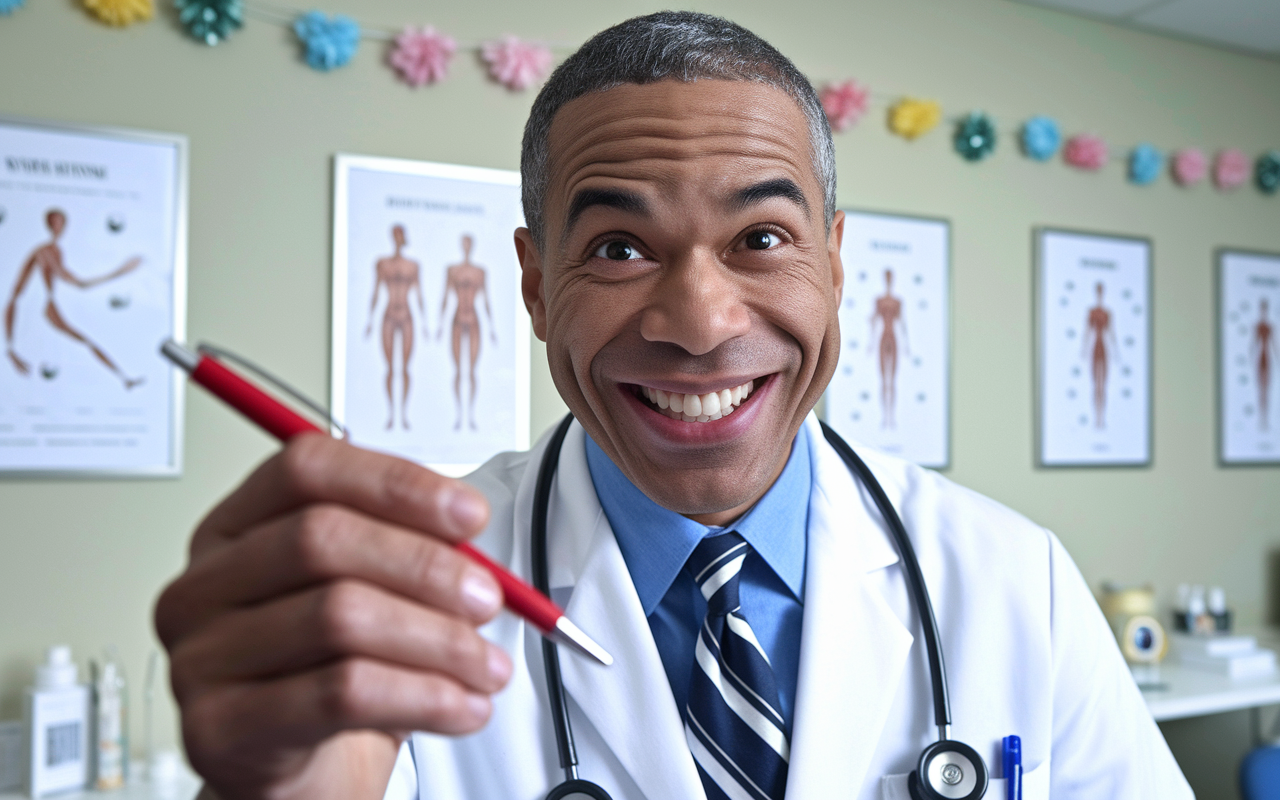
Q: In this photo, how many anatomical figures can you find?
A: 6